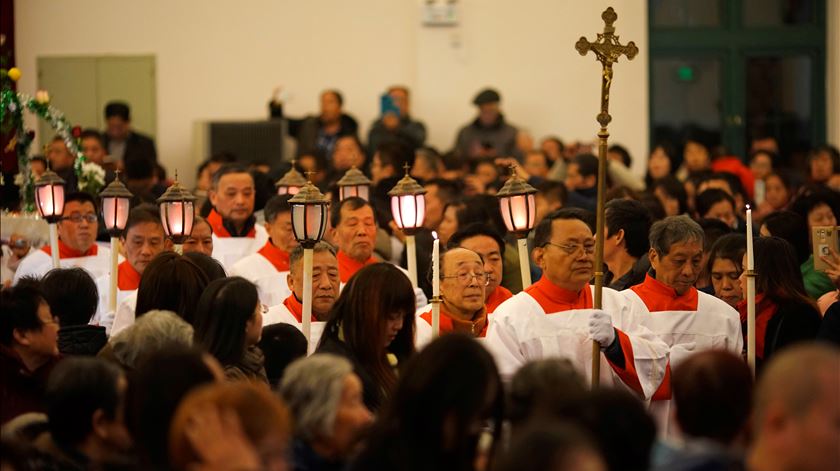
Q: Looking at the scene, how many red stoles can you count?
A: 10